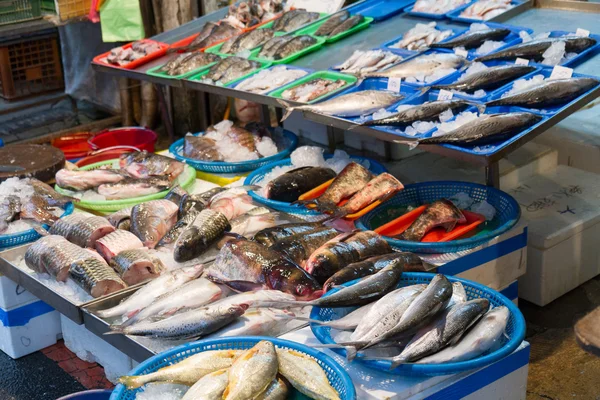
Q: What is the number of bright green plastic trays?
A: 7